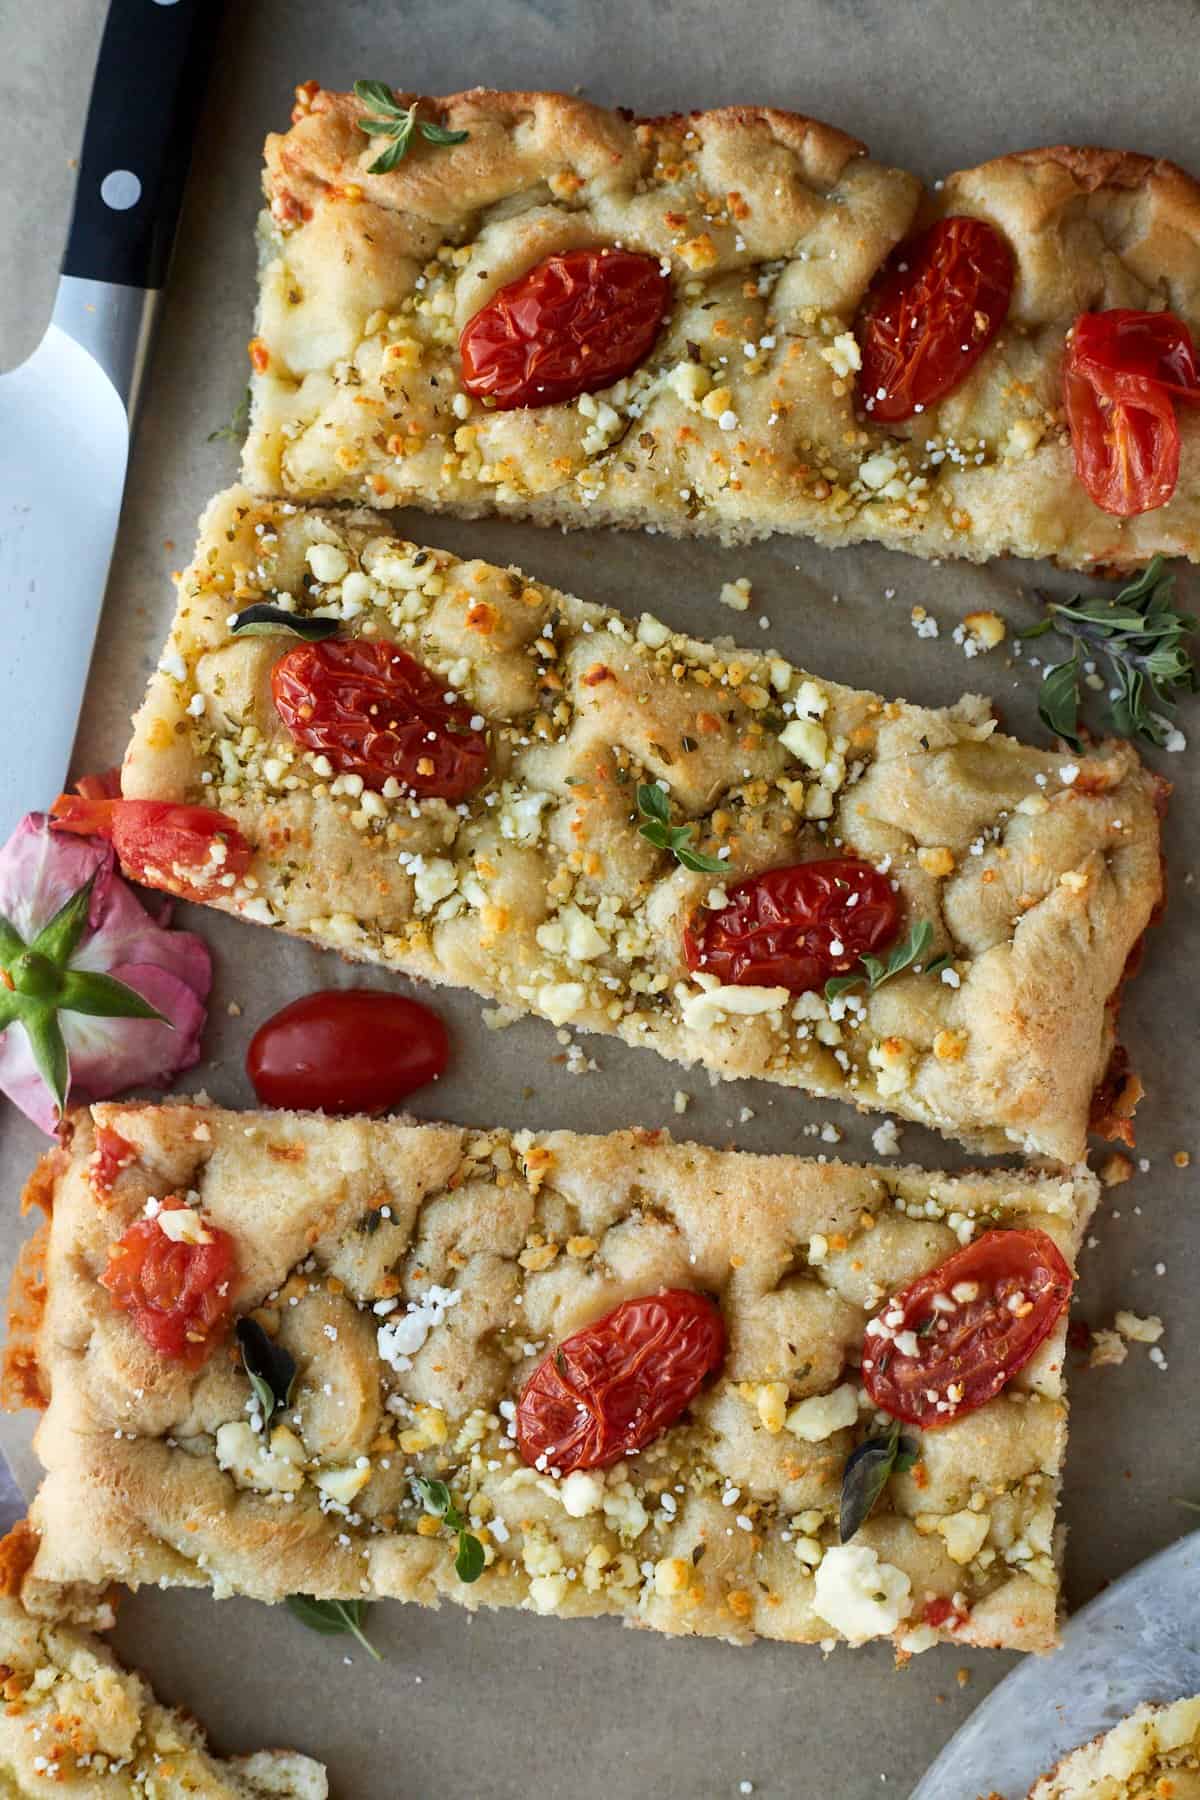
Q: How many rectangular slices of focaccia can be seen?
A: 3